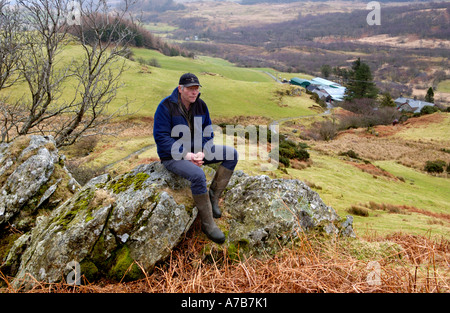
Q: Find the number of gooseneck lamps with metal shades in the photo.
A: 0